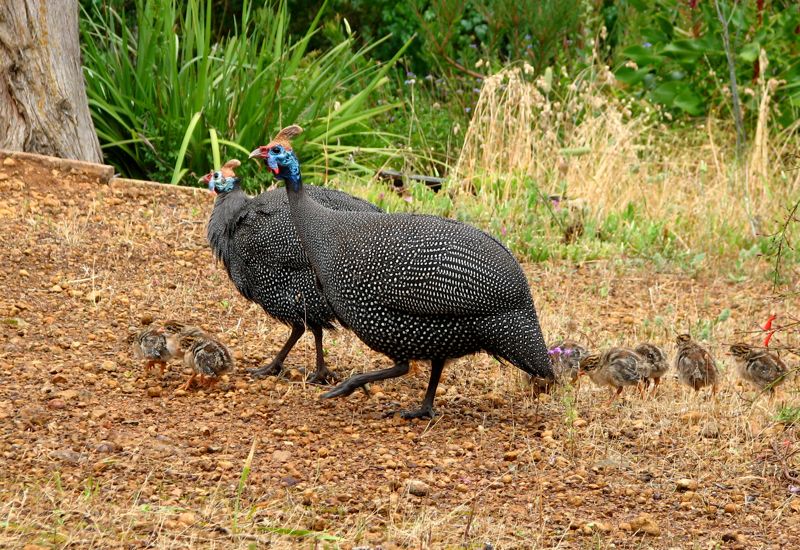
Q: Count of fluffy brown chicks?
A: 8